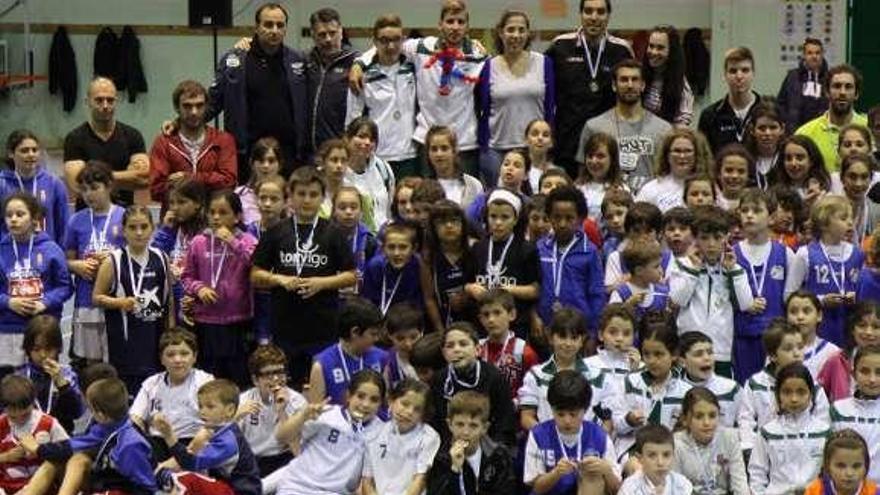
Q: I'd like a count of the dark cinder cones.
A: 0